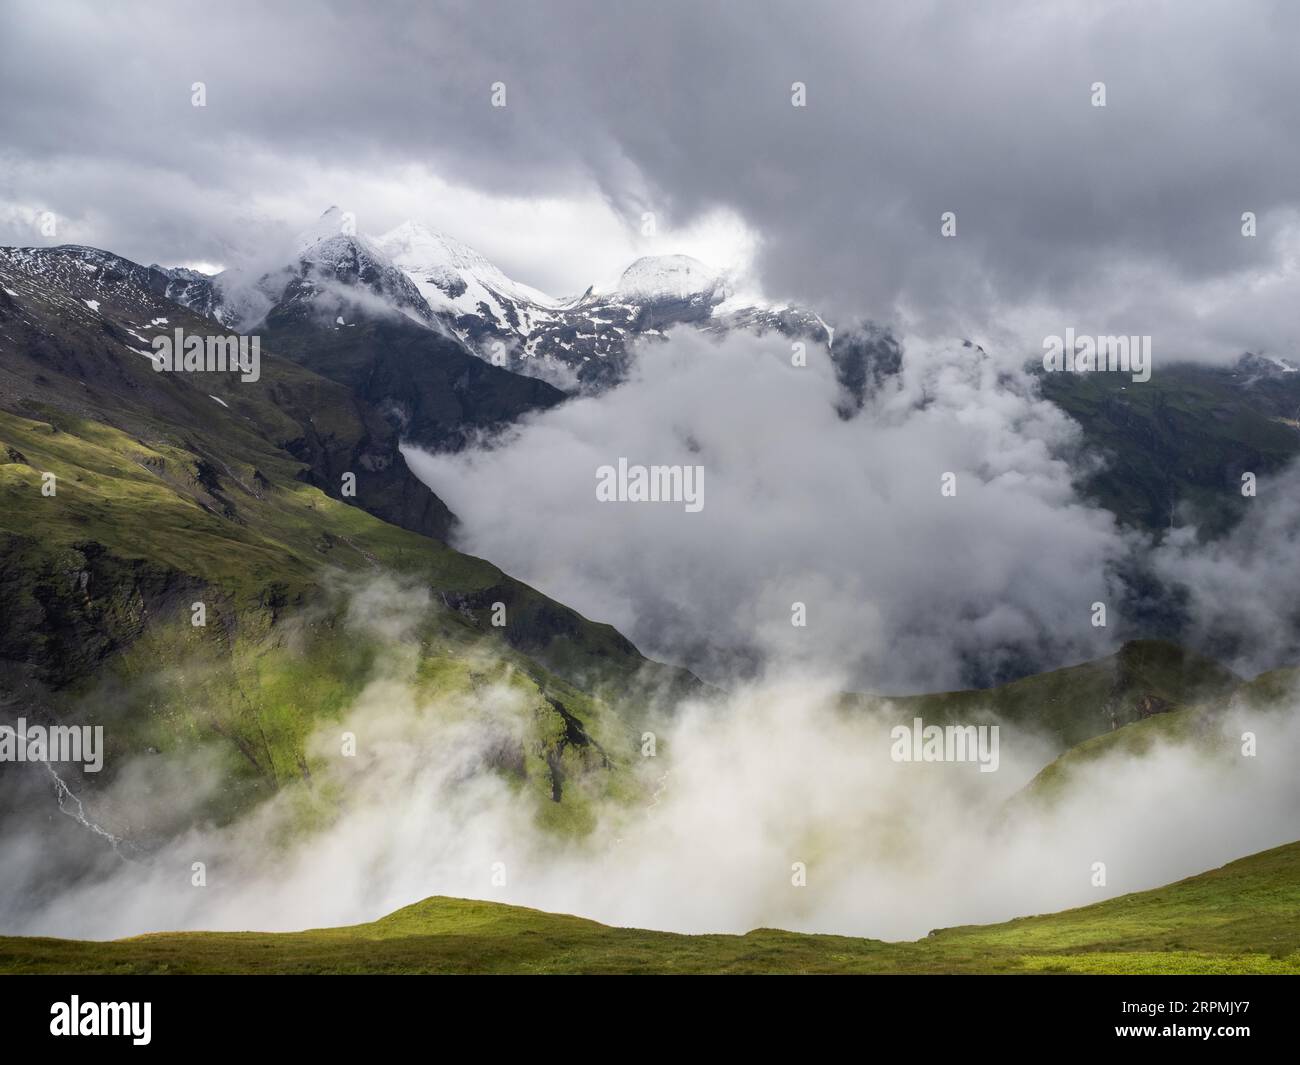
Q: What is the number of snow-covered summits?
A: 3